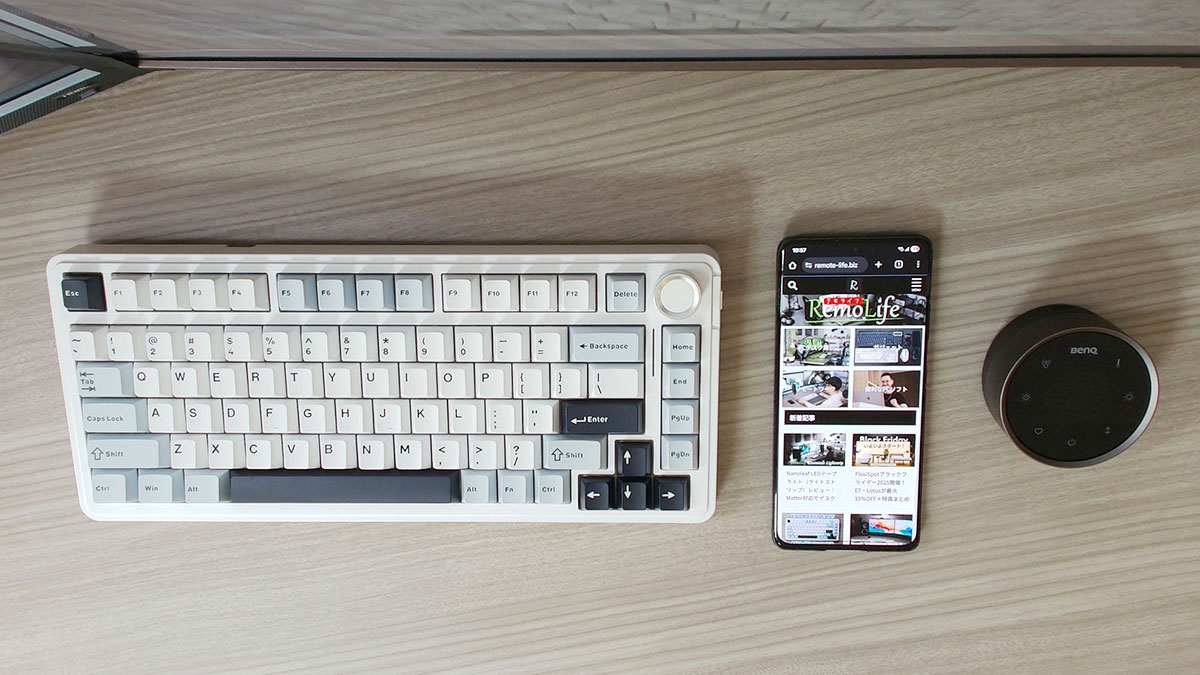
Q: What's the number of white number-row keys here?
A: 13